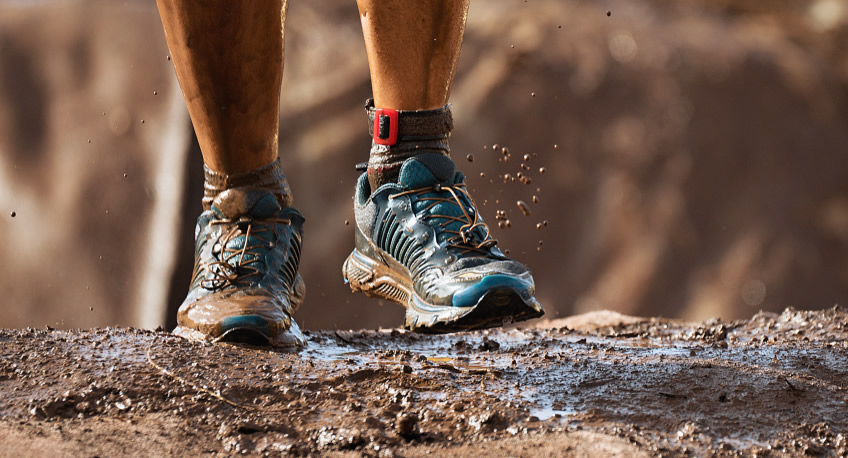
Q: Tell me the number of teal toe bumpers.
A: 2